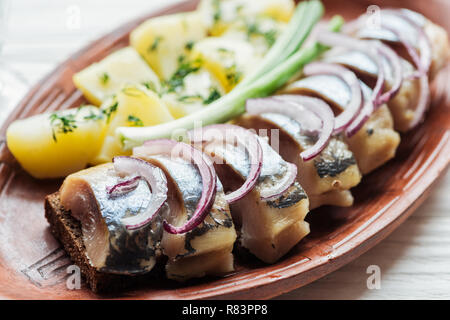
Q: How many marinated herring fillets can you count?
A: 7